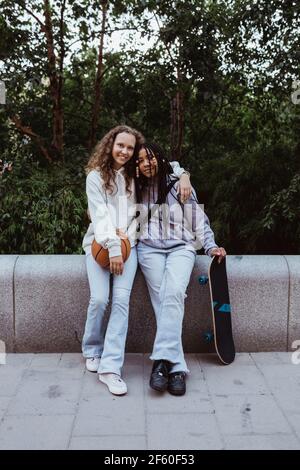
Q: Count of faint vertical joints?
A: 2